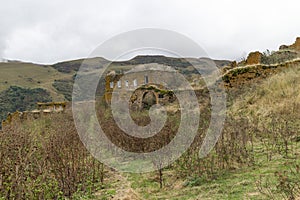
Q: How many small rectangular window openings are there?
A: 5